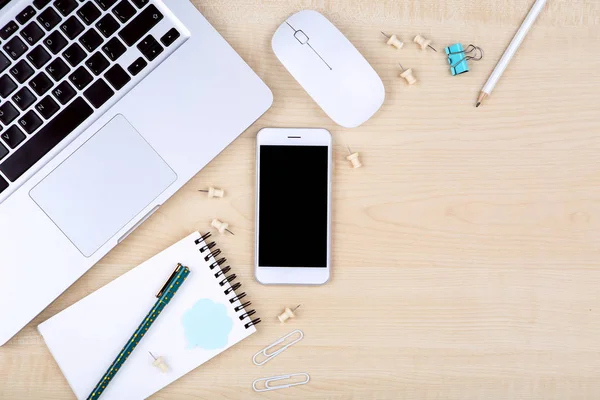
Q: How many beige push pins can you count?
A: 8